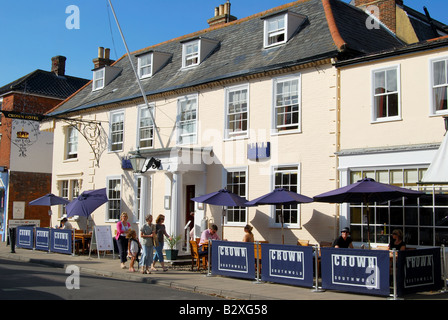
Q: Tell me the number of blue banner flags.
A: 7